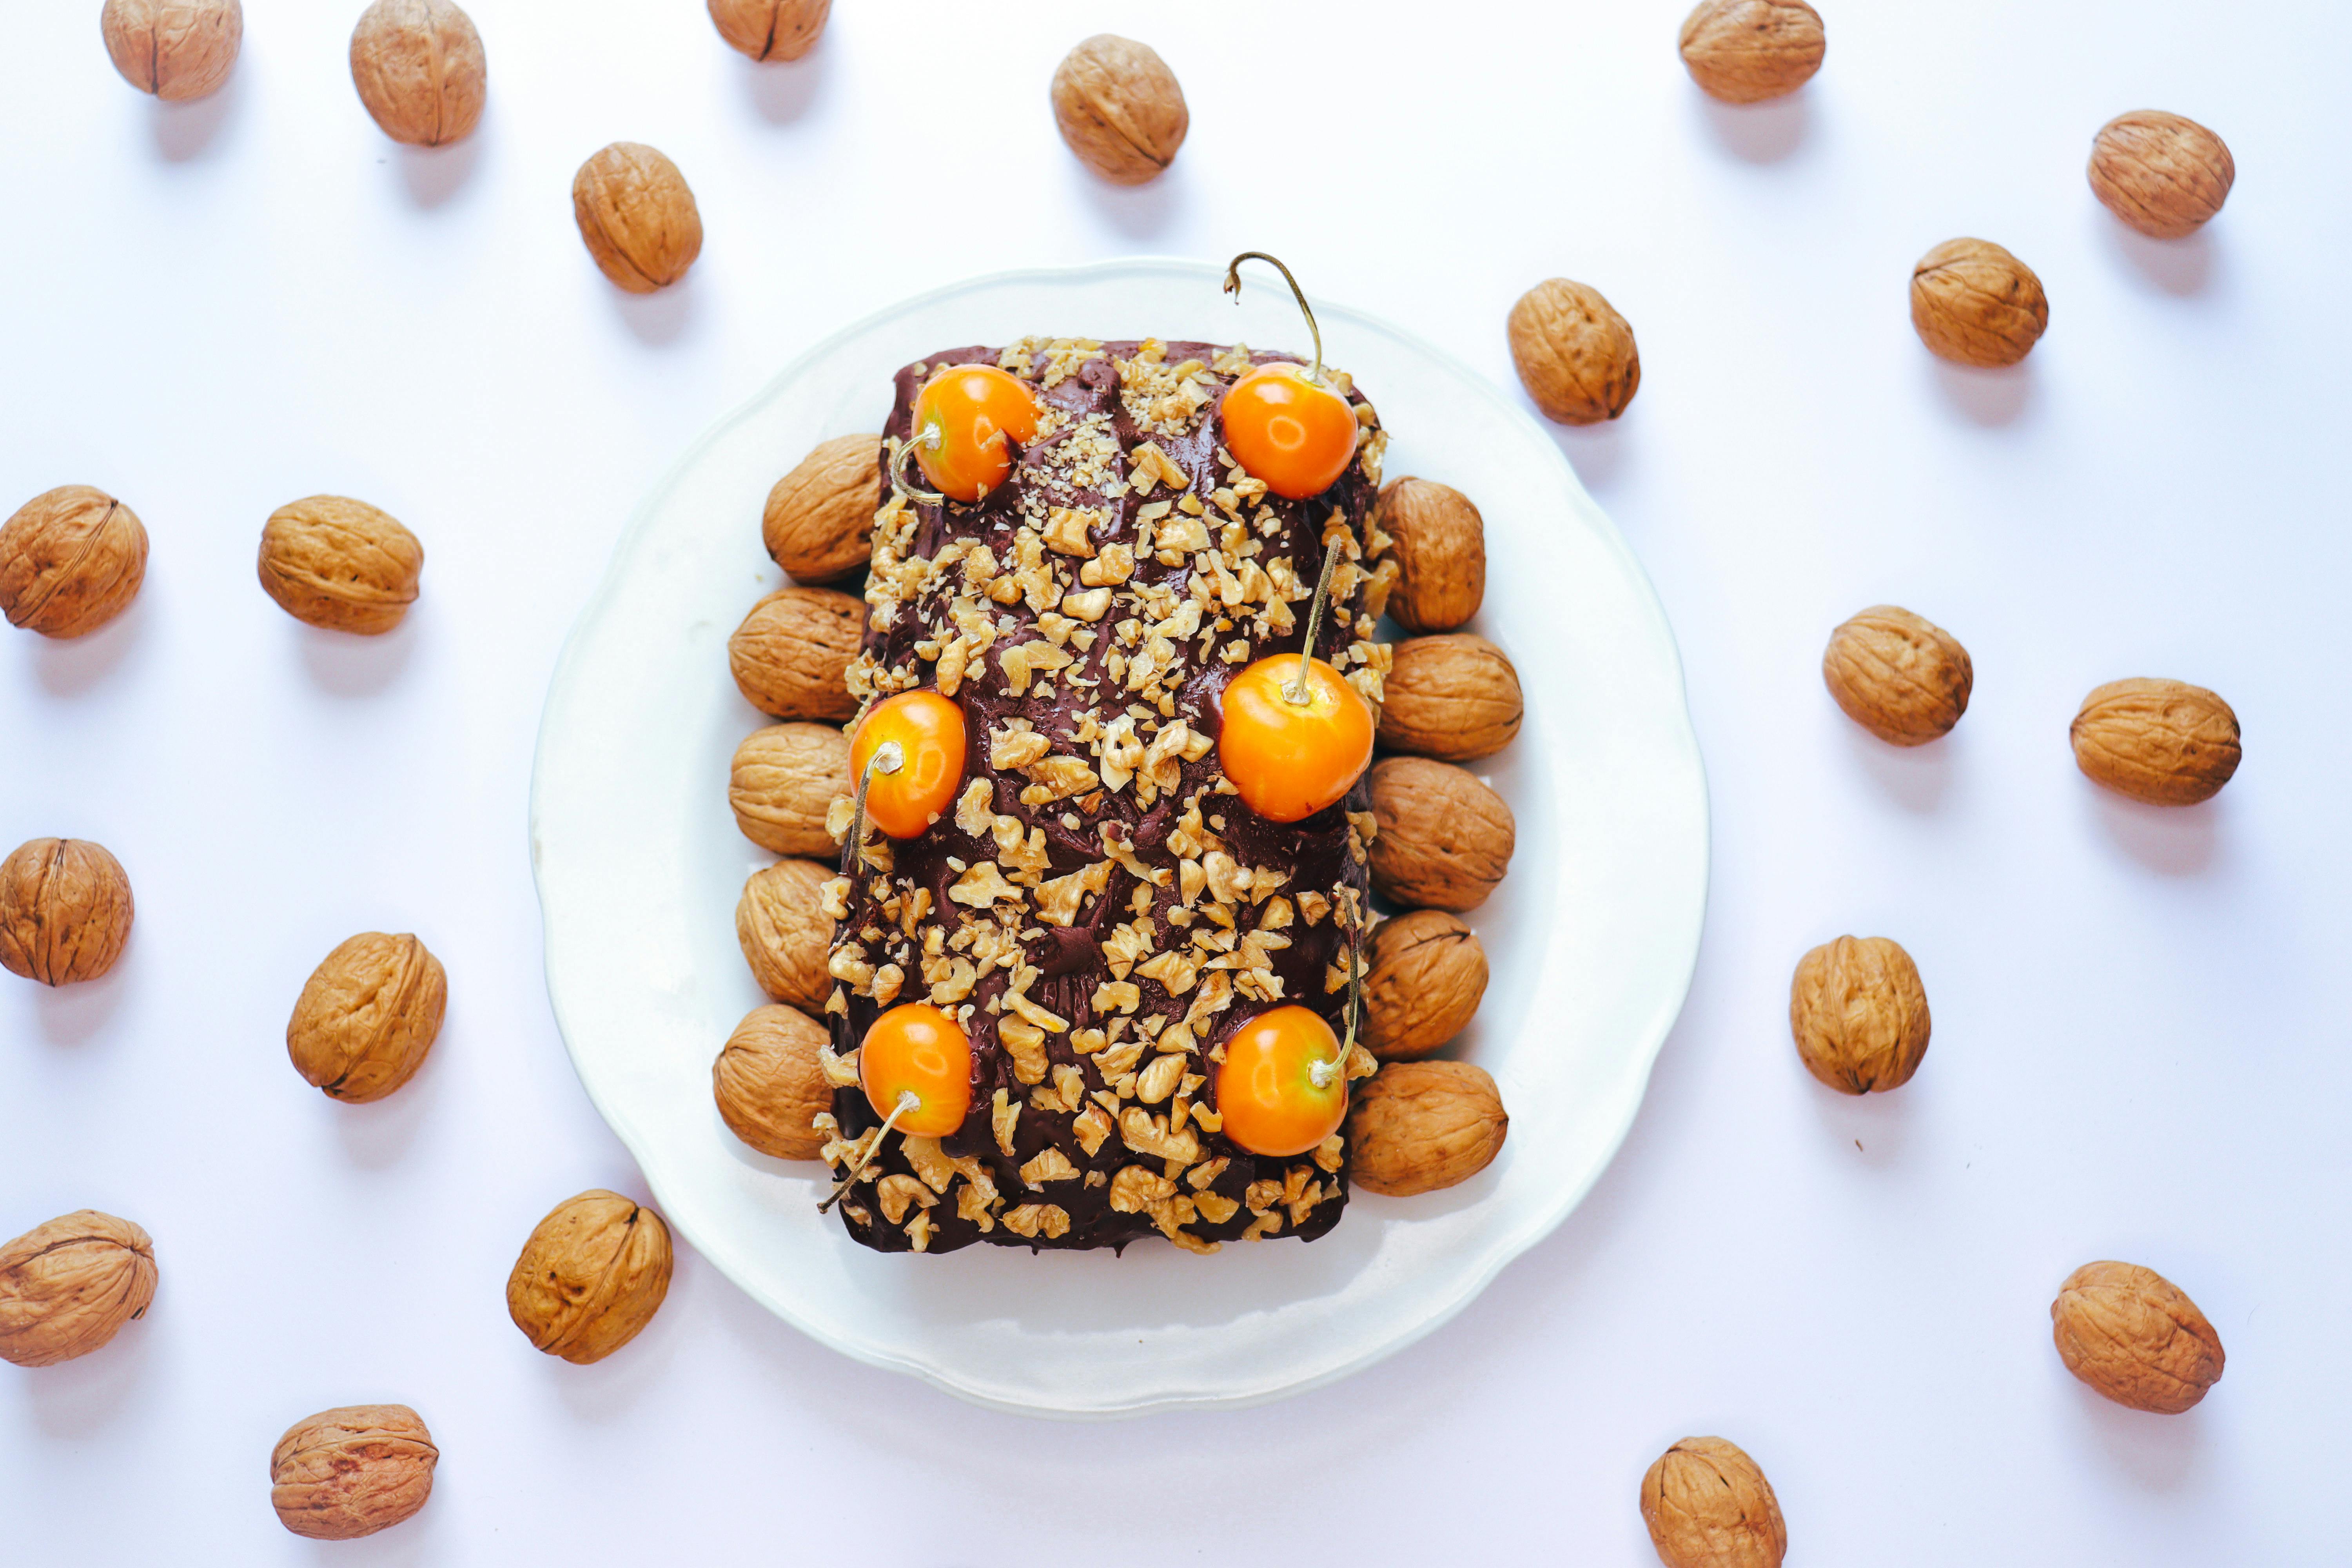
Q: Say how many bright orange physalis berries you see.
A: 6